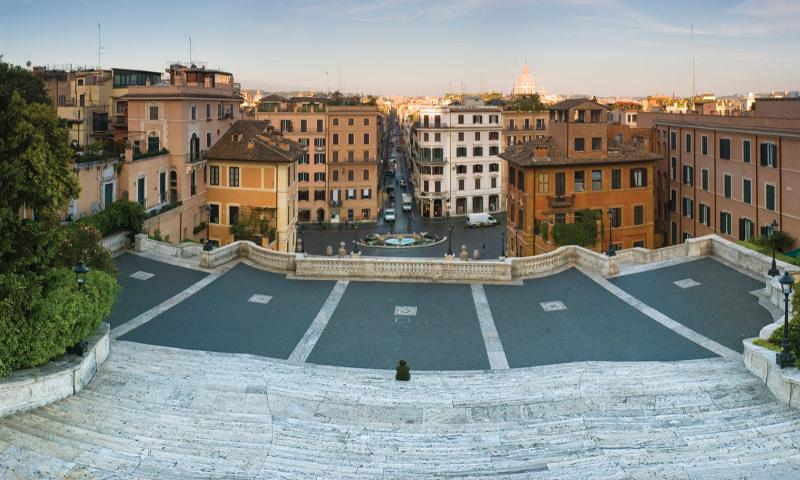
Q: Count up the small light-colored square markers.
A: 5